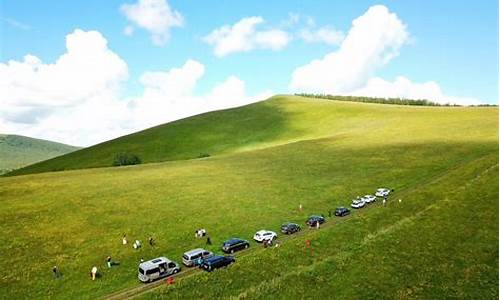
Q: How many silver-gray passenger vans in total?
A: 2